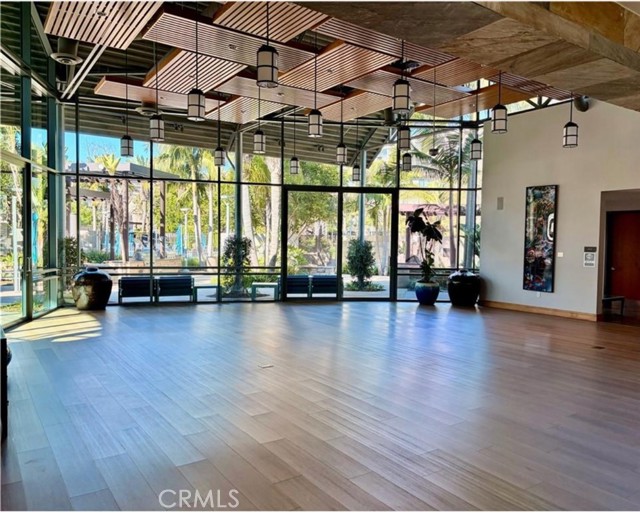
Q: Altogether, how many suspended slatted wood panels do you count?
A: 14